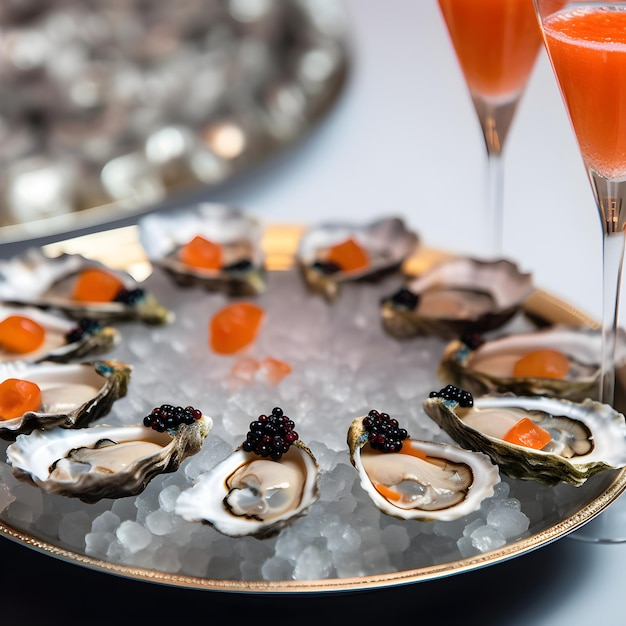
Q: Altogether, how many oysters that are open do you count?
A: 11